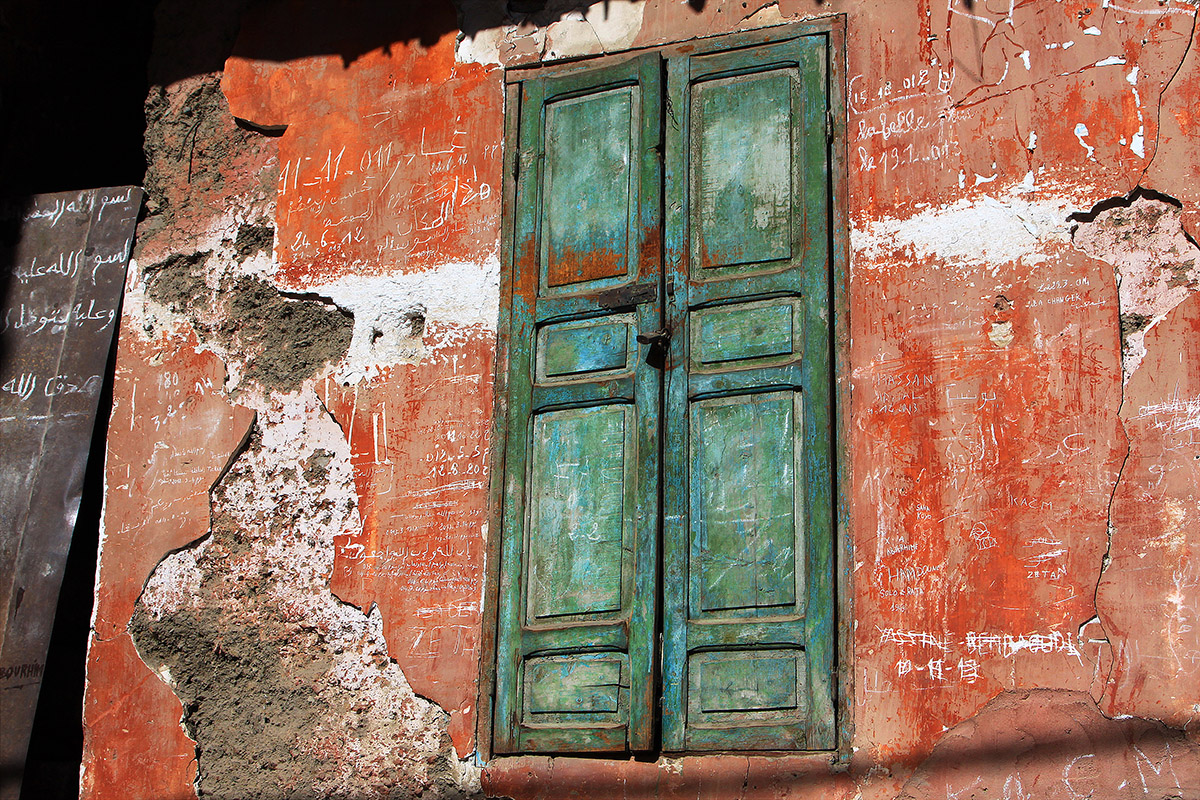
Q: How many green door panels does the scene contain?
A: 8